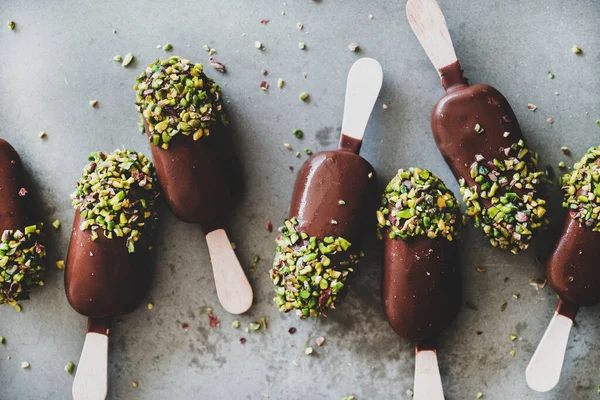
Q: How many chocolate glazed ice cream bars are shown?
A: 7